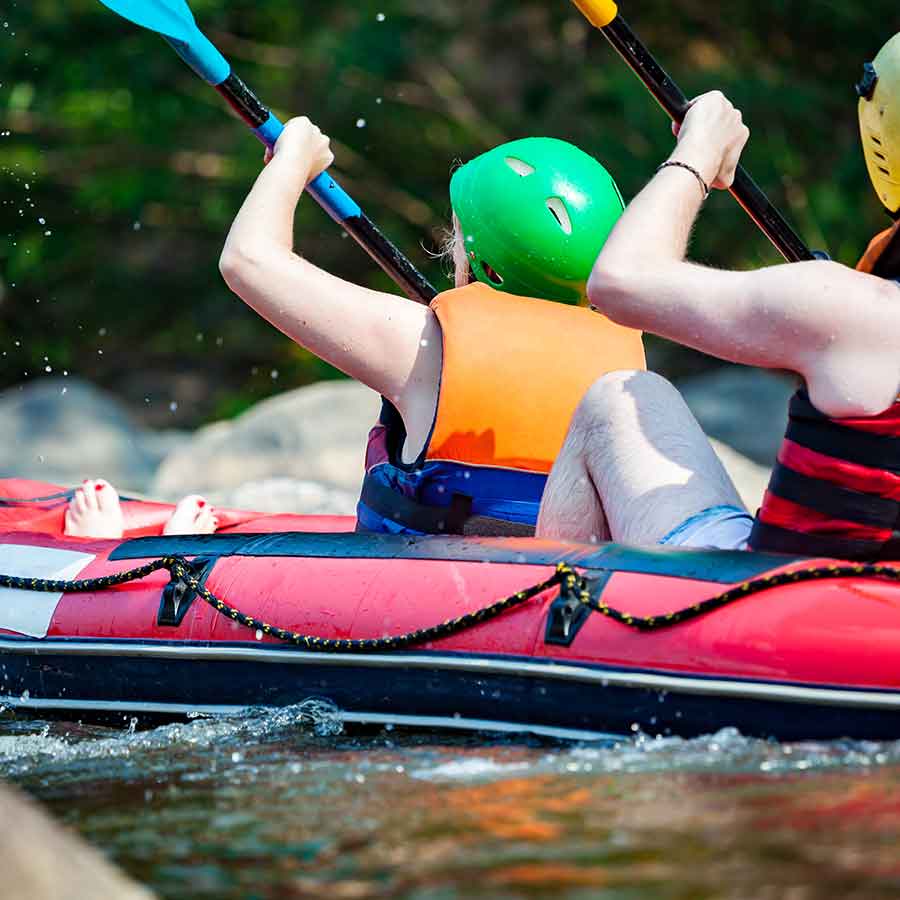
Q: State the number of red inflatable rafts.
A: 1